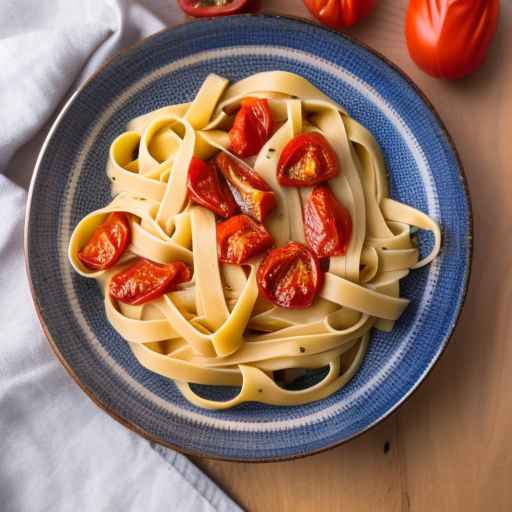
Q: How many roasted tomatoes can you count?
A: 9